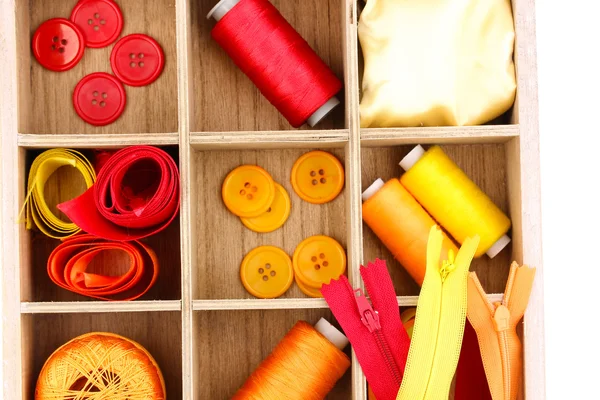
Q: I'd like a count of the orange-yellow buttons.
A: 6